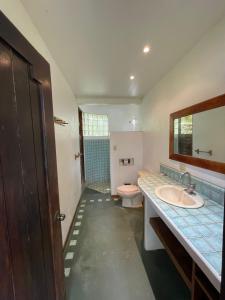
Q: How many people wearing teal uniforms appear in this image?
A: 0